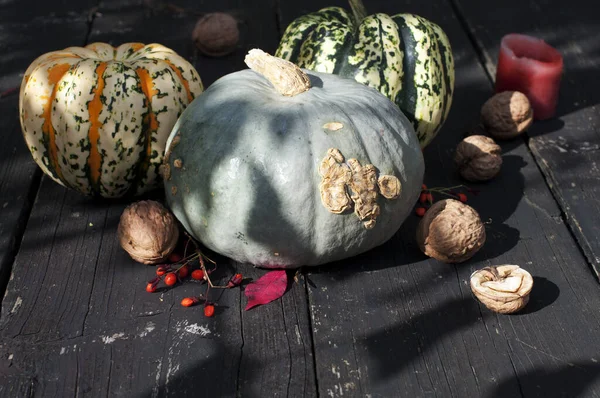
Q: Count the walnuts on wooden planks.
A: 6